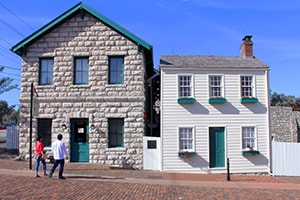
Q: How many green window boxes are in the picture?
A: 5